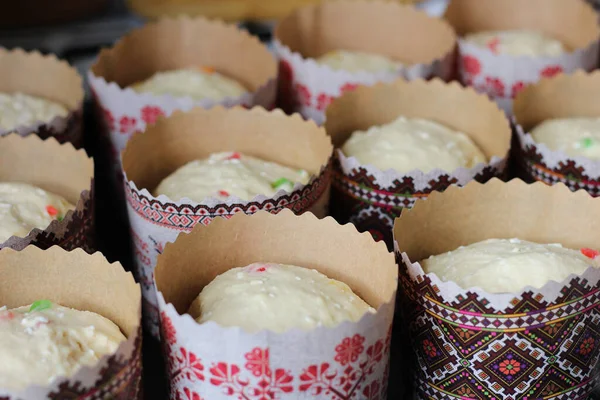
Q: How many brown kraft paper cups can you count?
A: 11